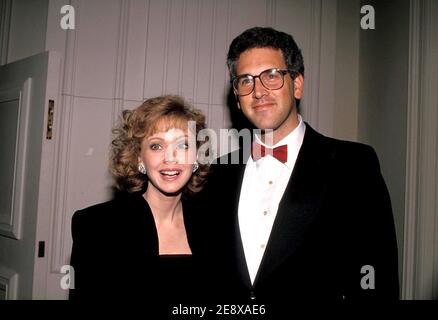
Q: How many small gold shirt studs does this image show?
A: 3